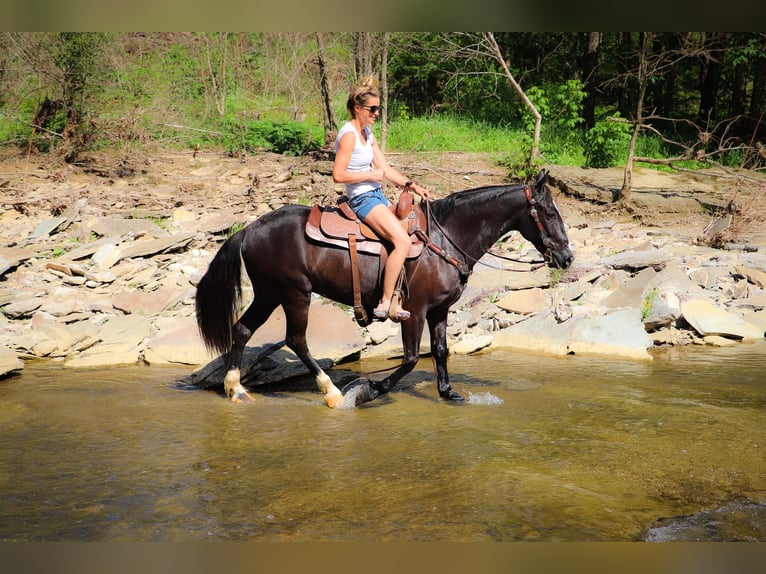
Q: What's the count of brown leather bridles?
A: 1